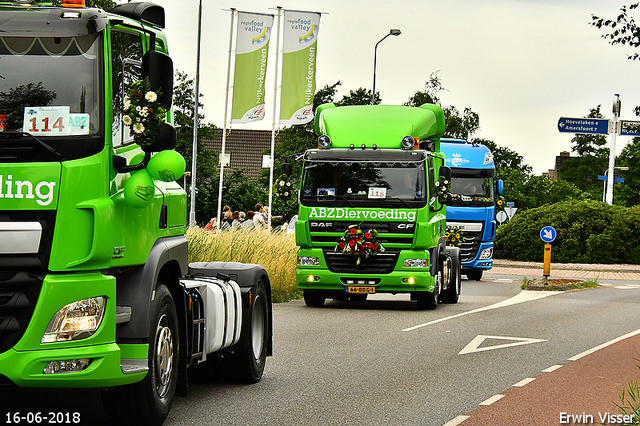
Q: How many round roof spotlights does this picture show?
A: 2